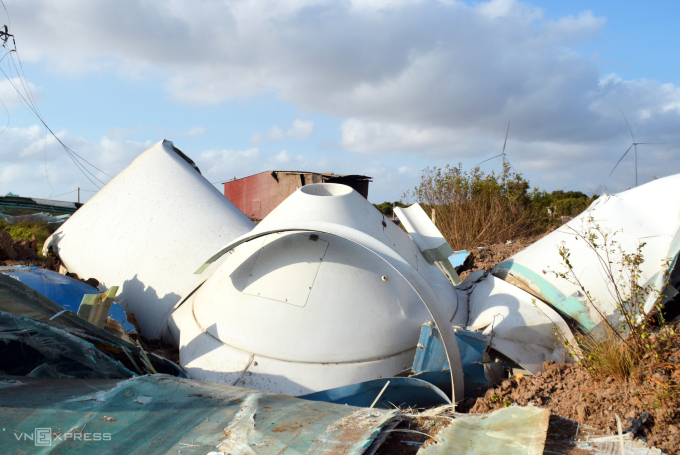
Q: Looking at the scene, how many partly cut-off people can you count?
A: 0